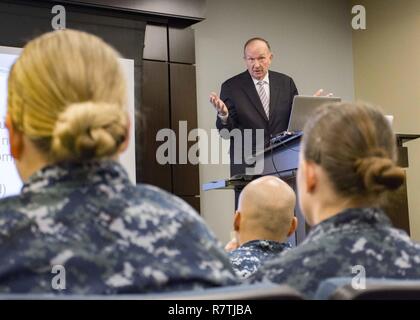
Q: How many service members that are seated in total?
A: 3